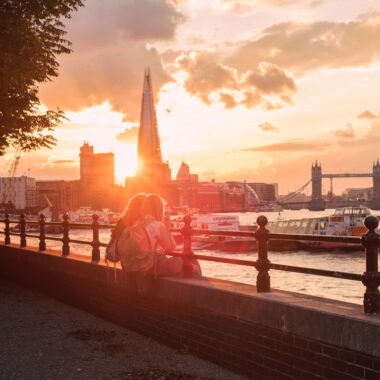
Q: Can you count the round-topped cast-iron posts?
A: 8